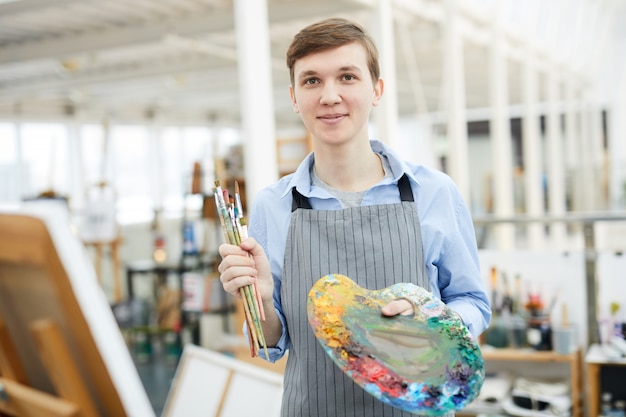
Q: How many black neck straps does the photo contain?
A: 2